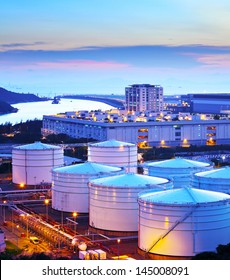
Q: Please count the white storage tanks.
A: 7